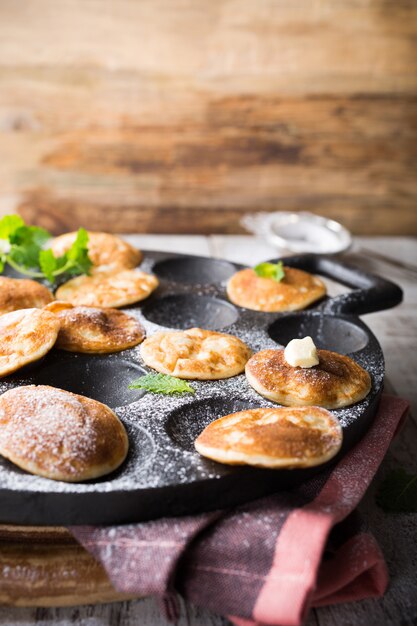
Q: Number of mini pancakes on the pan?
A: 10